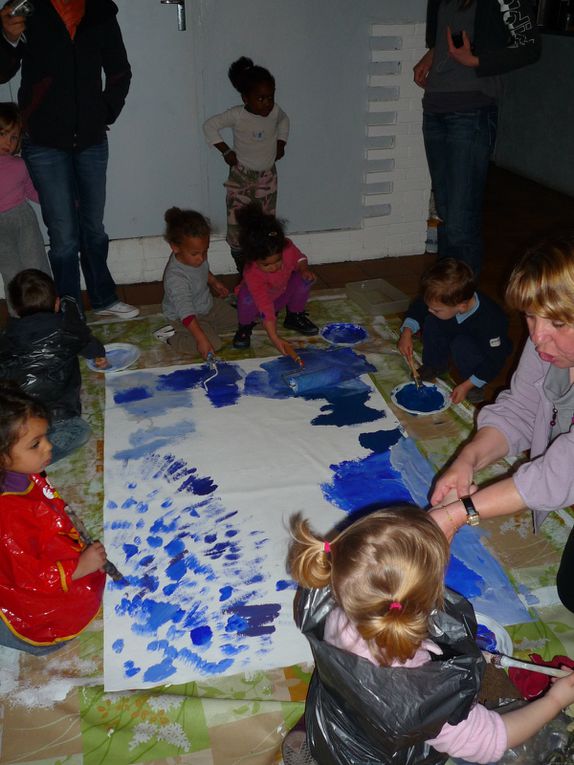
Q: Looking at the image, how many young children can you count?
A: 8